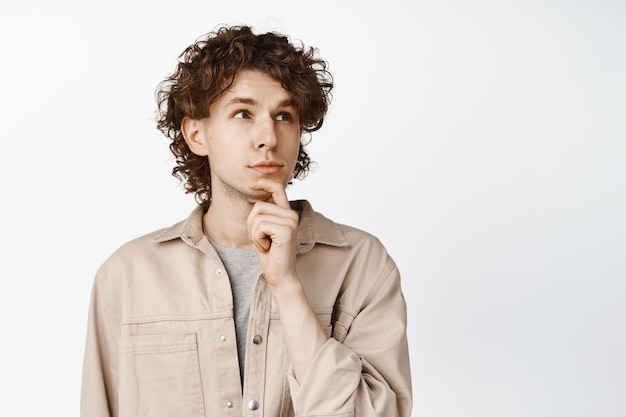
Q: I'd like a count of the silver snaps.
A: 5